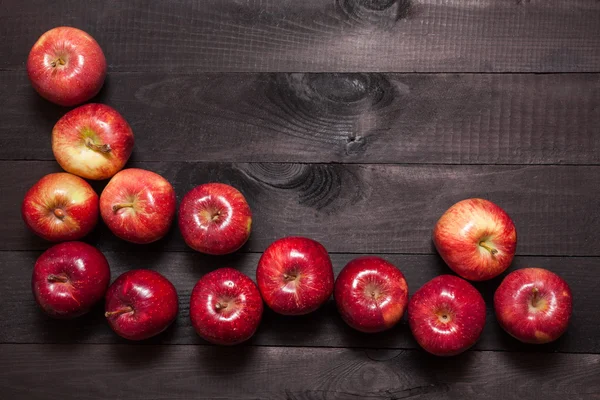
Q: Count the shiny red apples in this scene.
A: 13